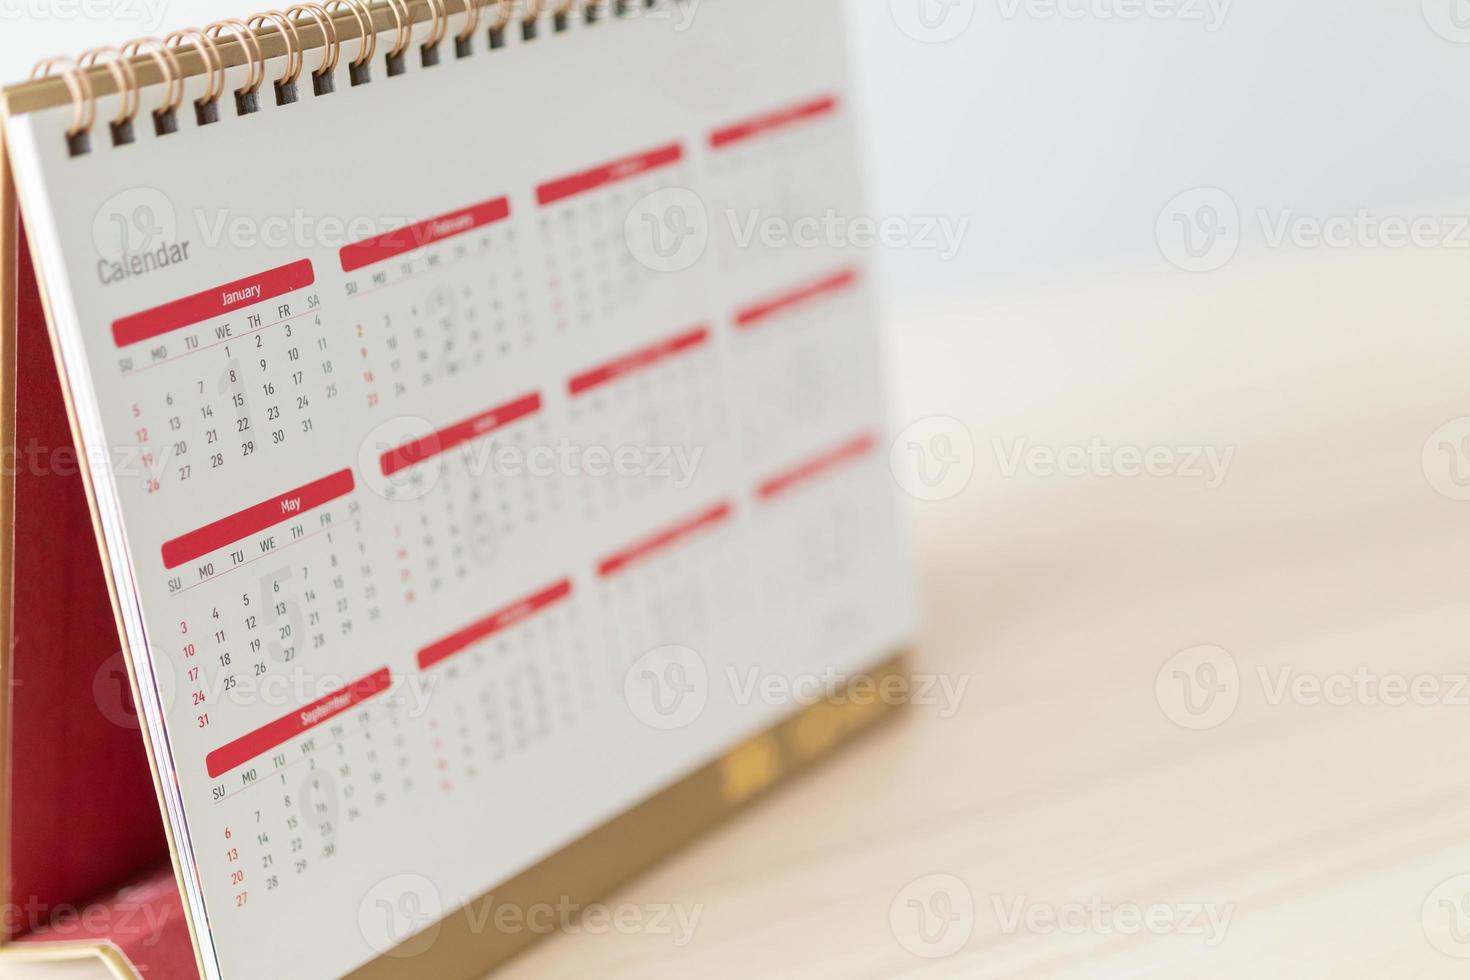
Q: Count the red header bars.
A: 12